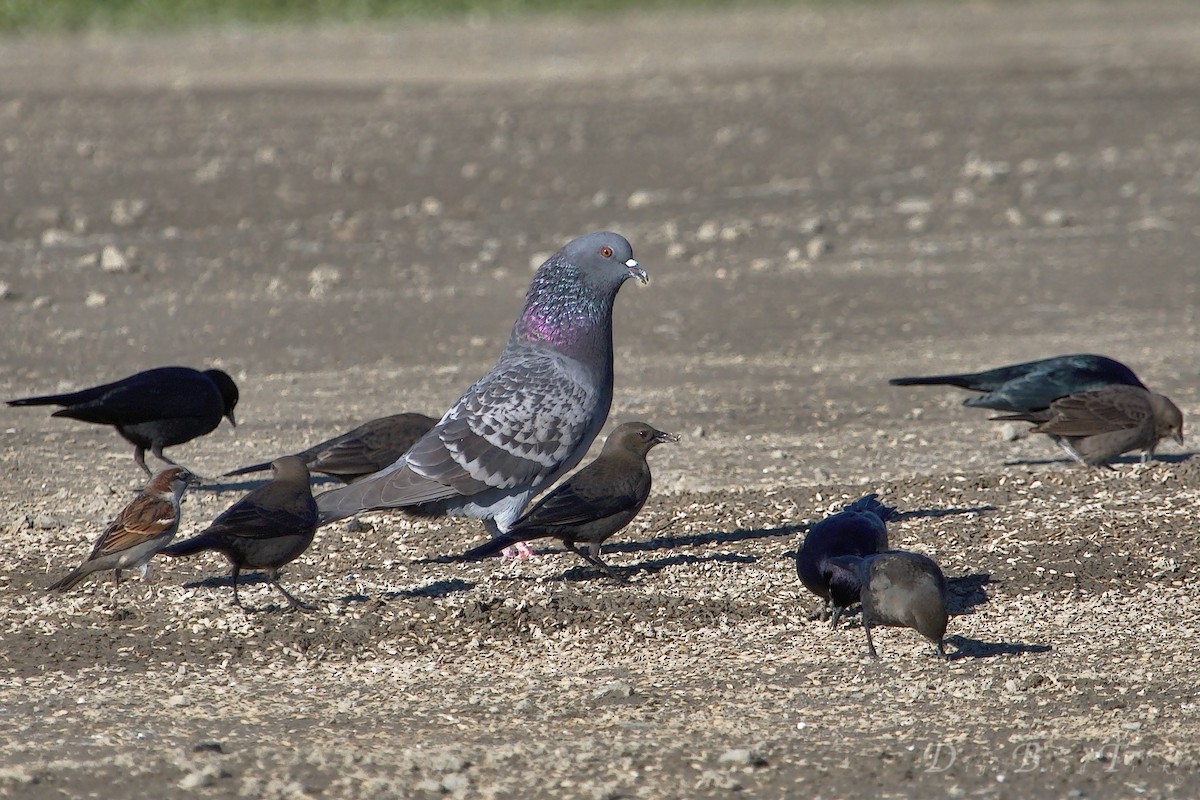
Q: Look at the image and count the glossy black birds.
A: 3